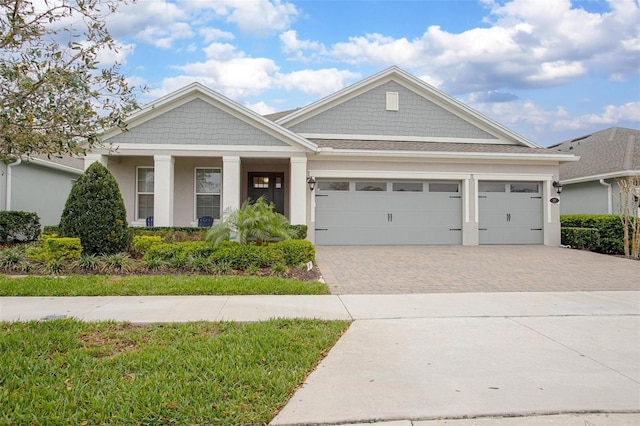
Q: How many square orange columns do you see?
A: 0